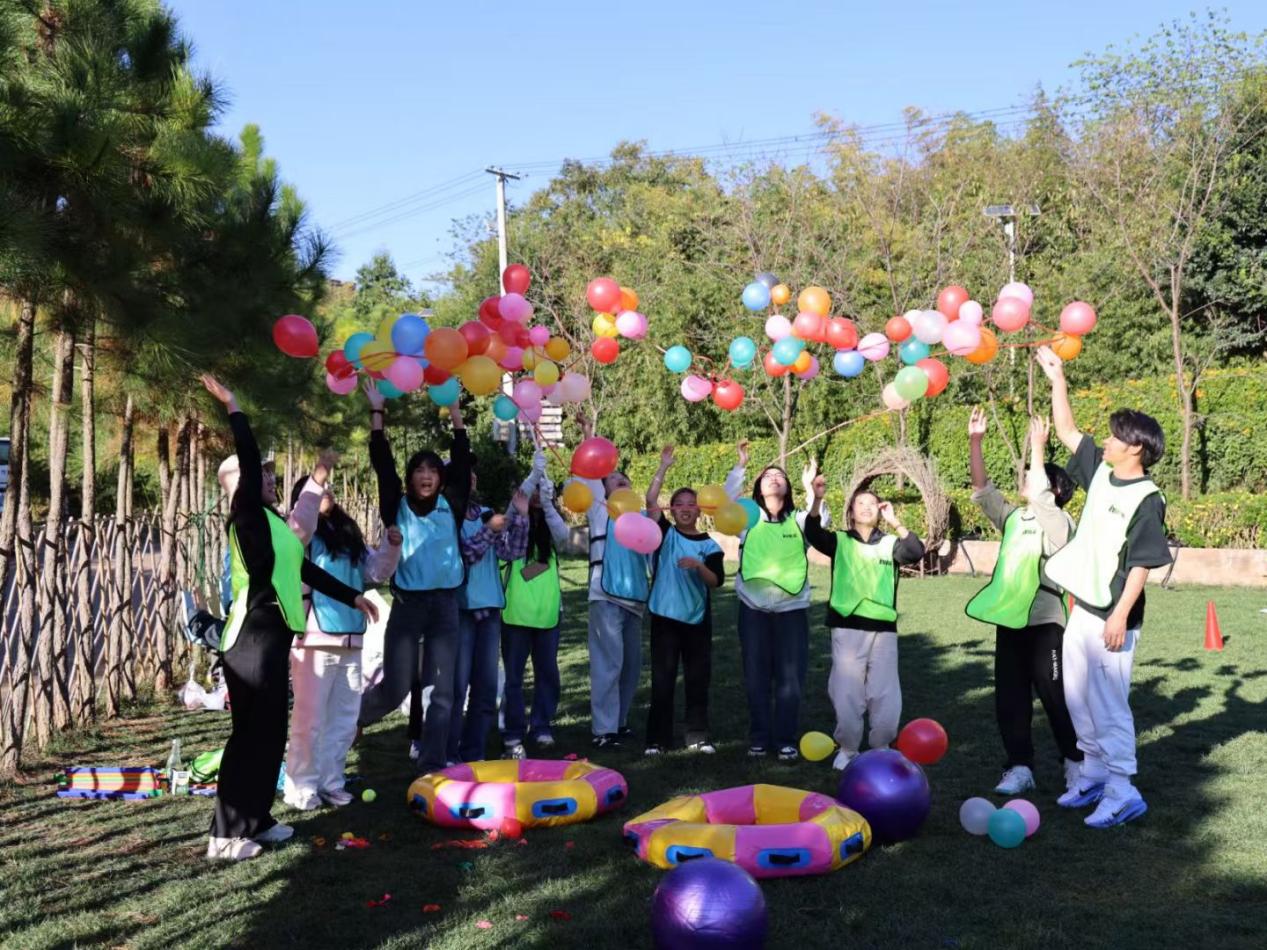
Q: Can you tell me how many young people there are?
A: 11